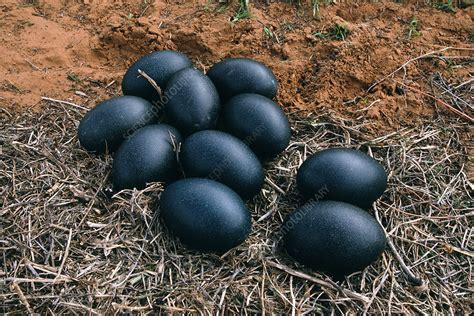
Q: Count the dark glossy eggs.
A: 10